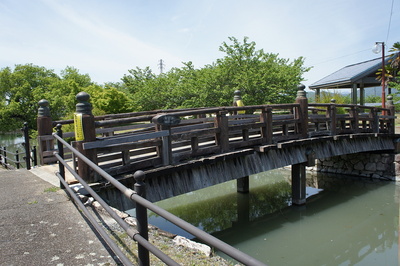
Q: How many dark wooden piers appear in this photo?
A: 2